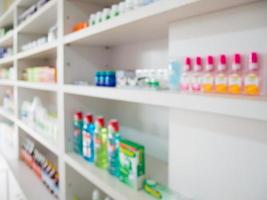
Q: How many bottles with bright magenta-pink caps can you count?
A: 6